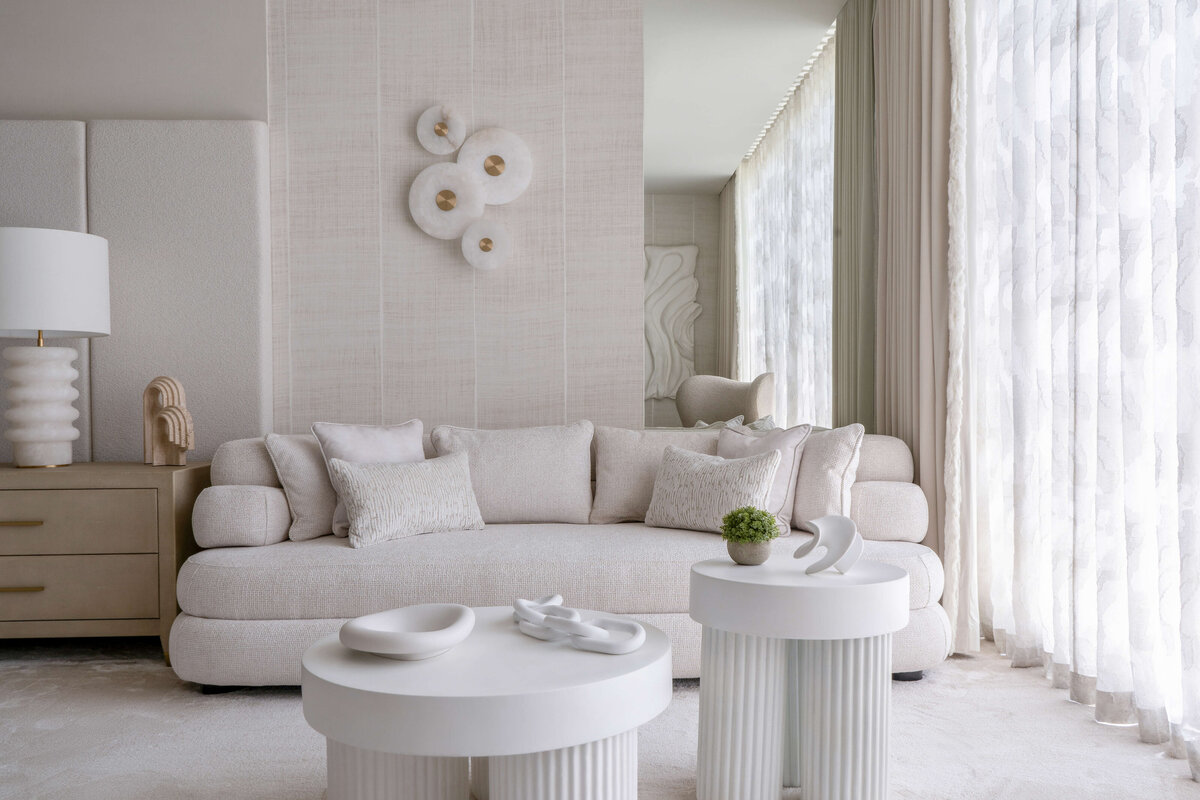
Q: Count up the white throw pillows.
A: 8